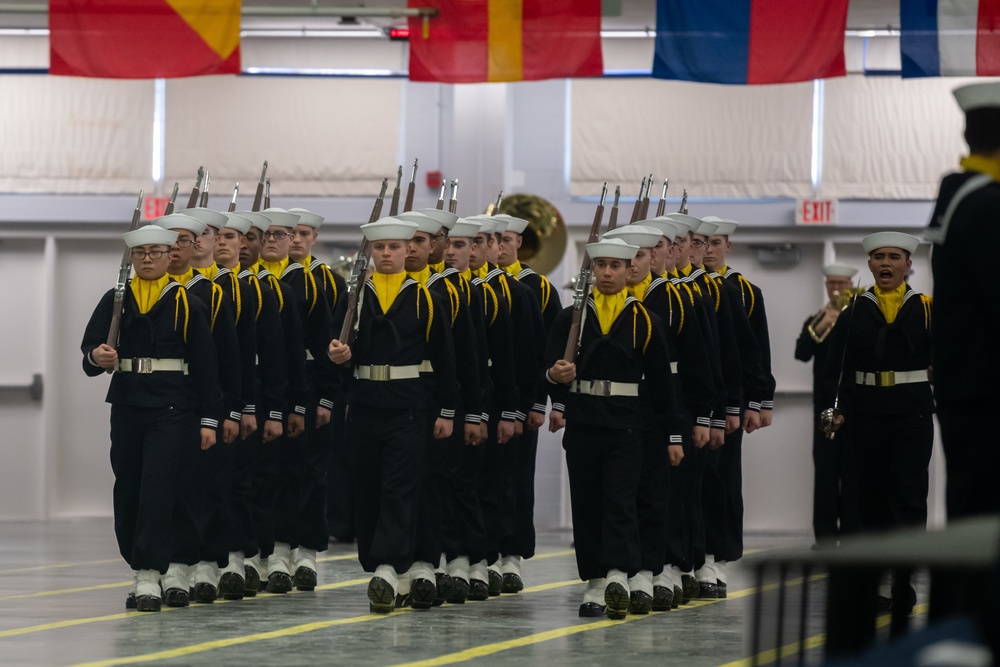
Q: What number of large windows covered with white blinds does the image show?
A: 4